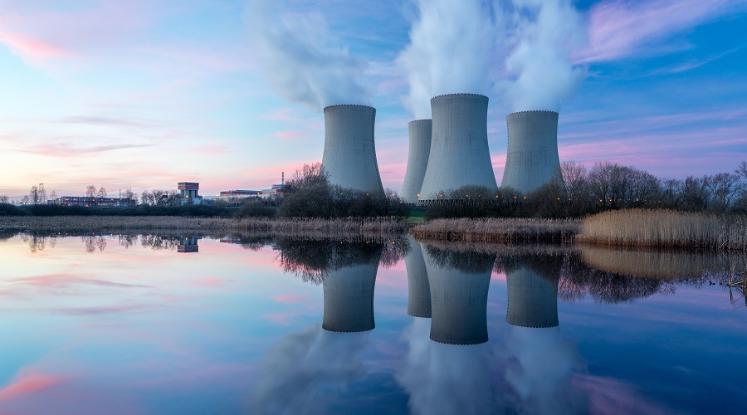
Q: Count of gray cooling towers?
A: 4